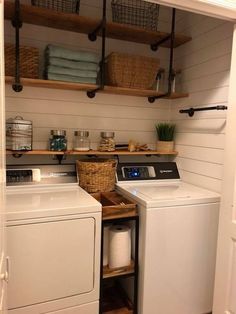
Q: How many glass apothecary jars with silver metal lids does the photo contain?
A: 3